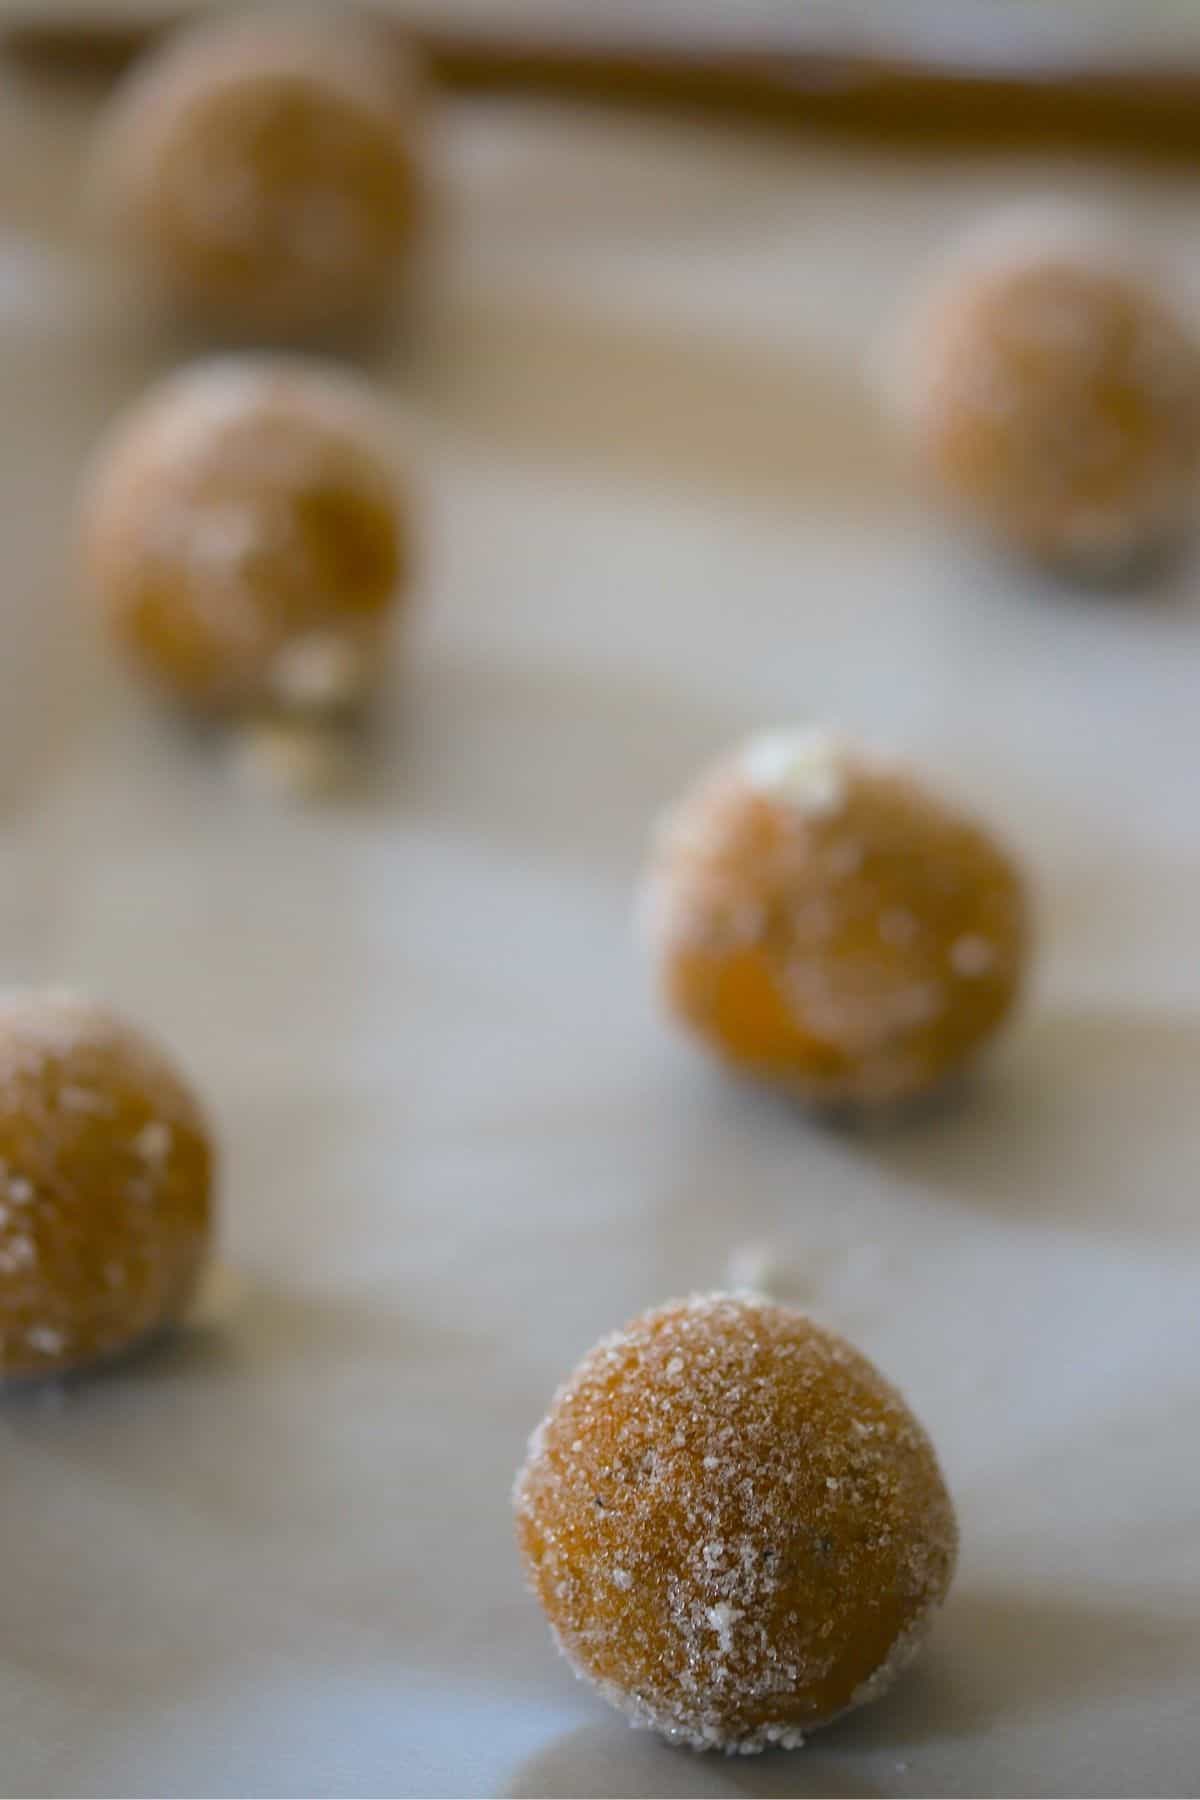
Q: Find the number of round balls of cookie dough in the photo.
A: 6